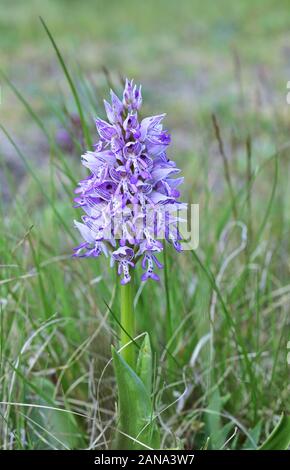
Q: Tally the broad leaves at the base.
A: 2